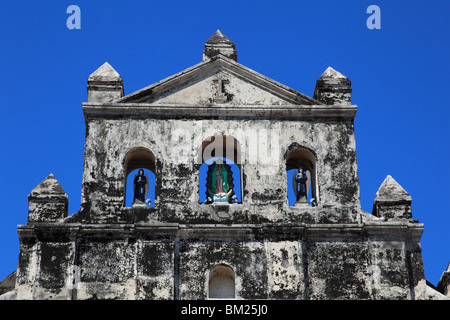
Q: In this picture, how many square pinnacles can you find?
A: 5